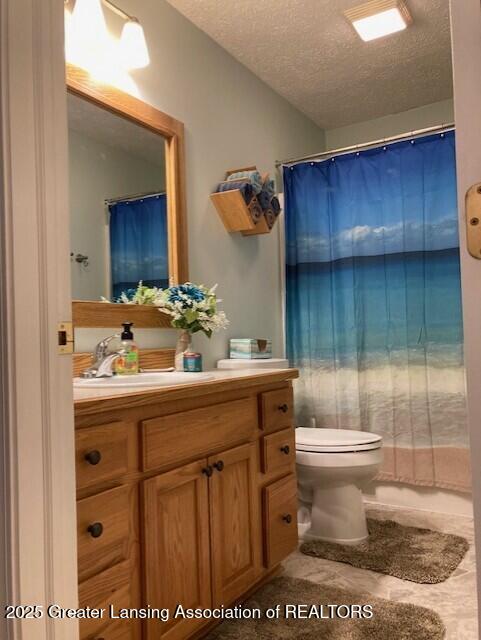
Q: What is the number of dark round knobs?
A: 7